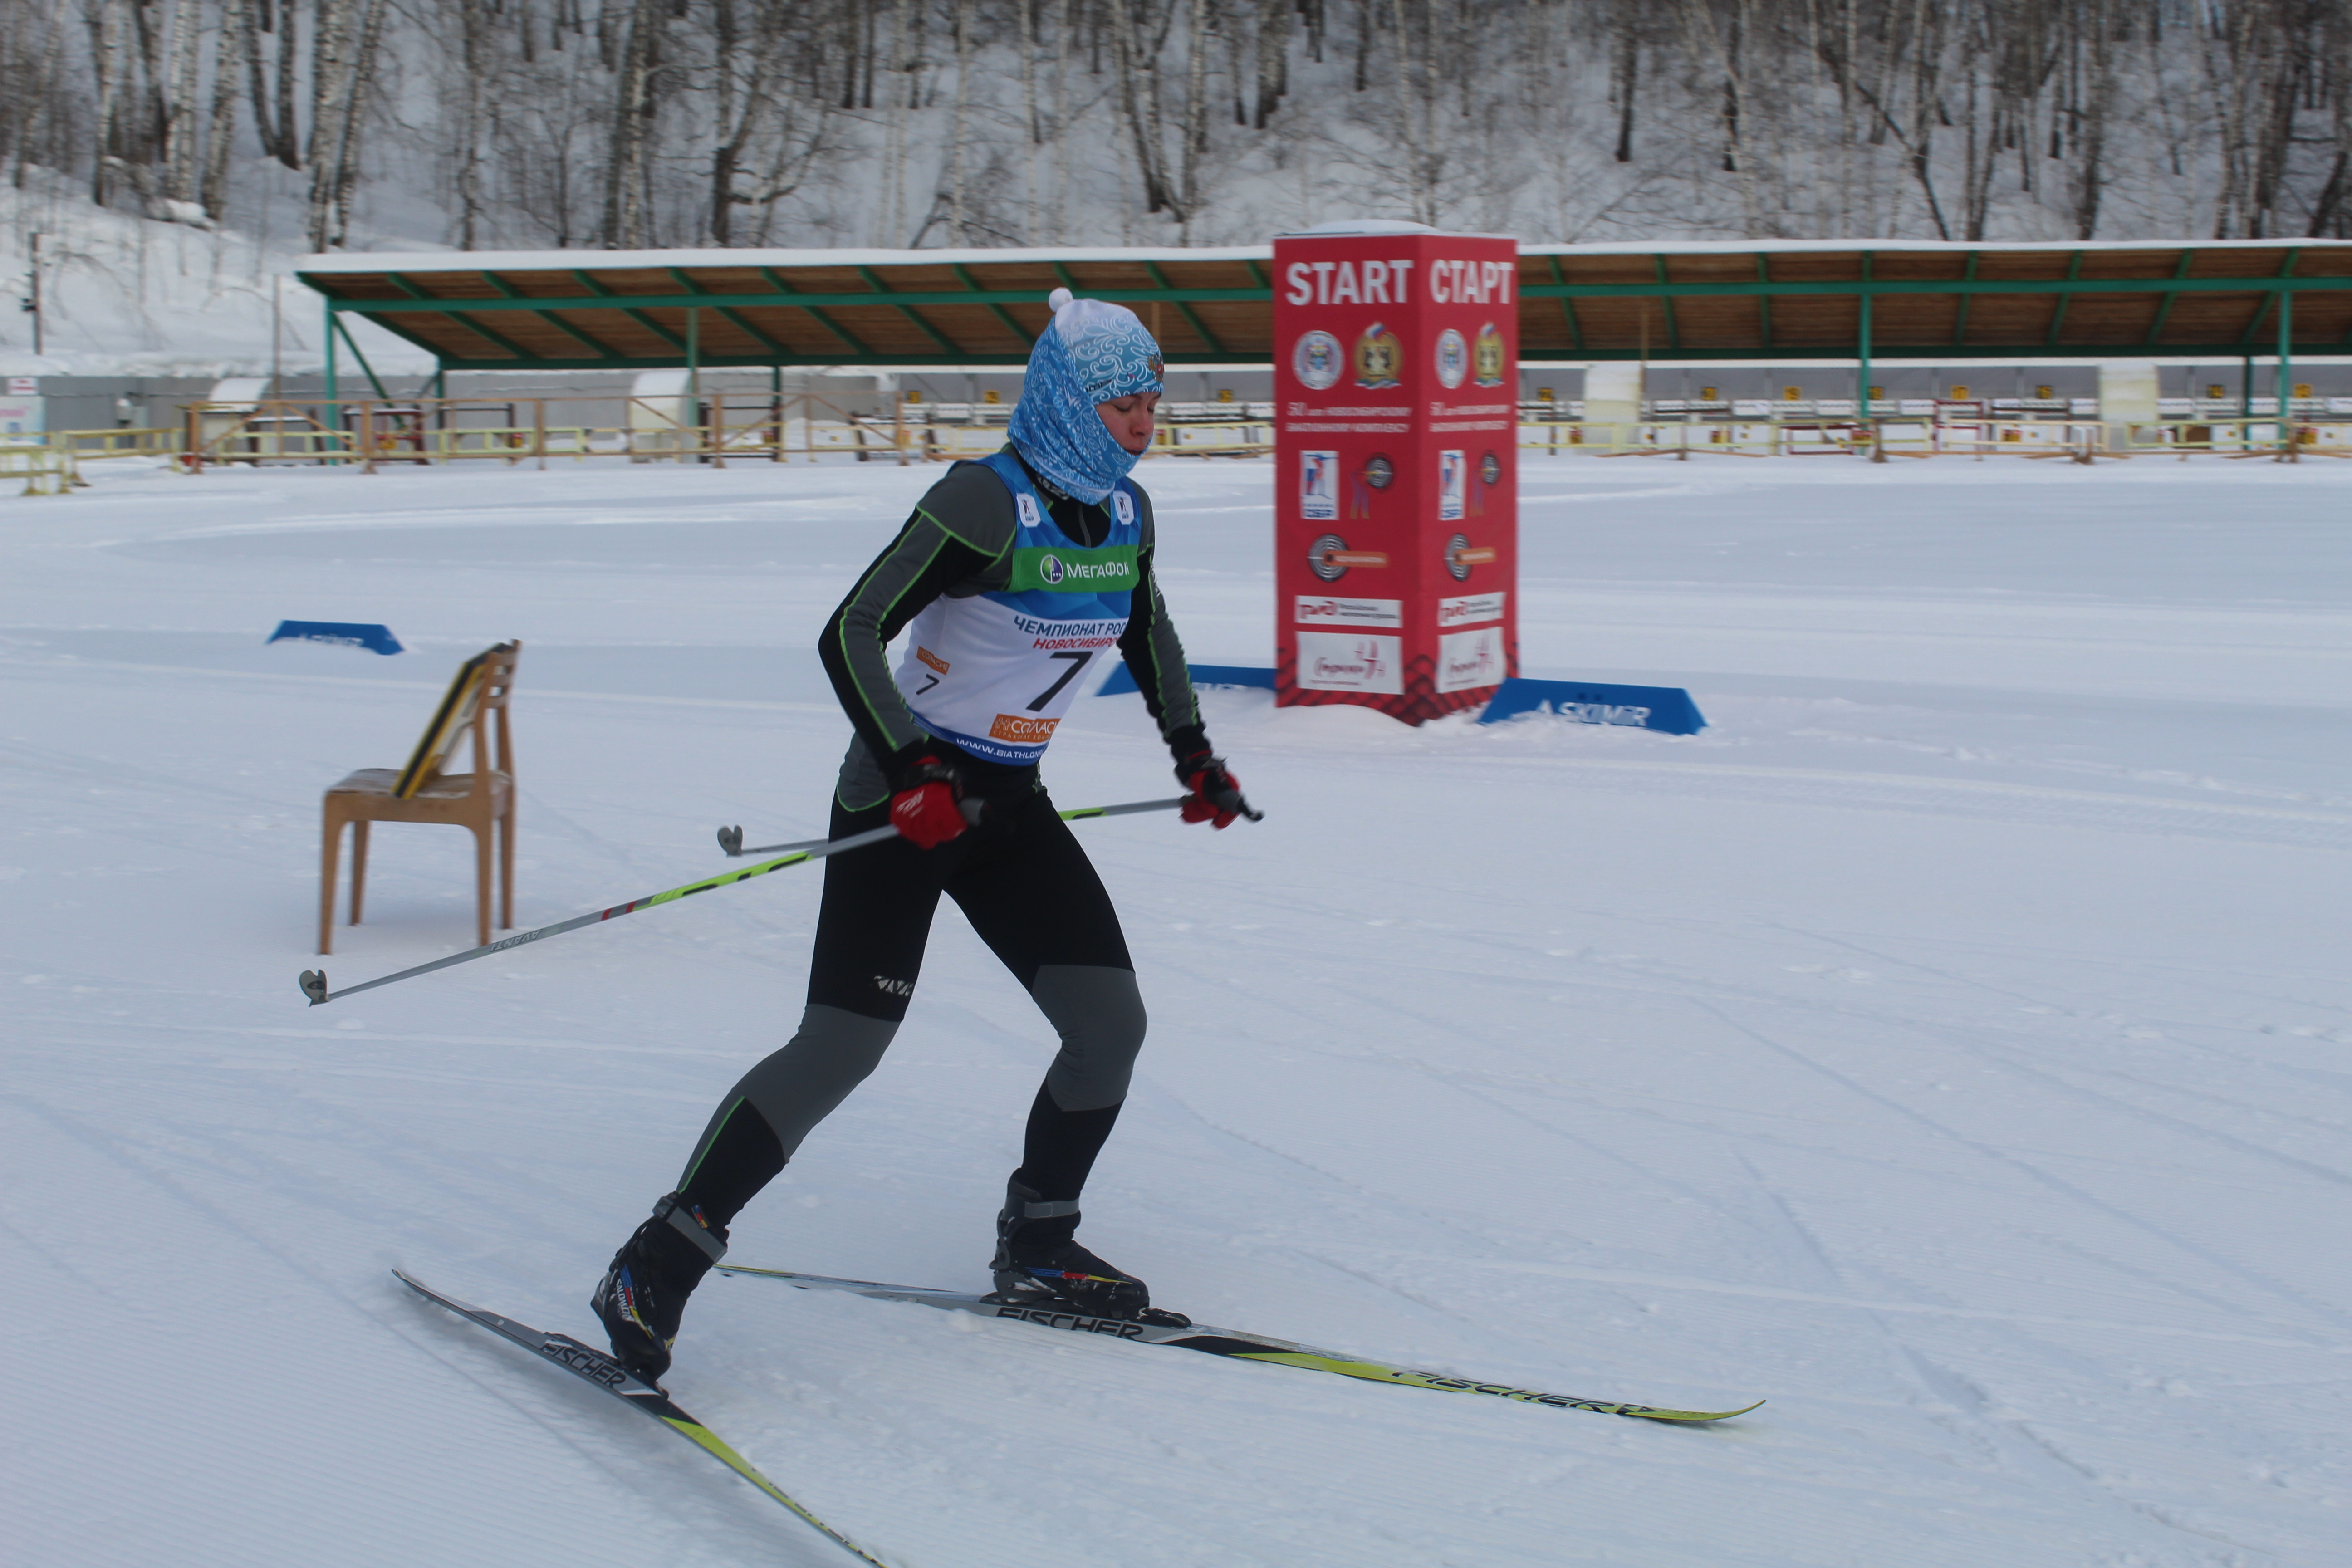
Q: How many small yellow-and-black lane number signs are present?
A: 11